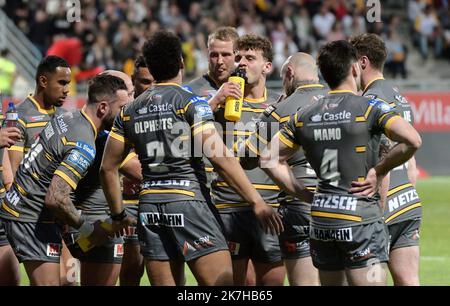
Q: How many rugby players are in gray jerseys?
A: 10